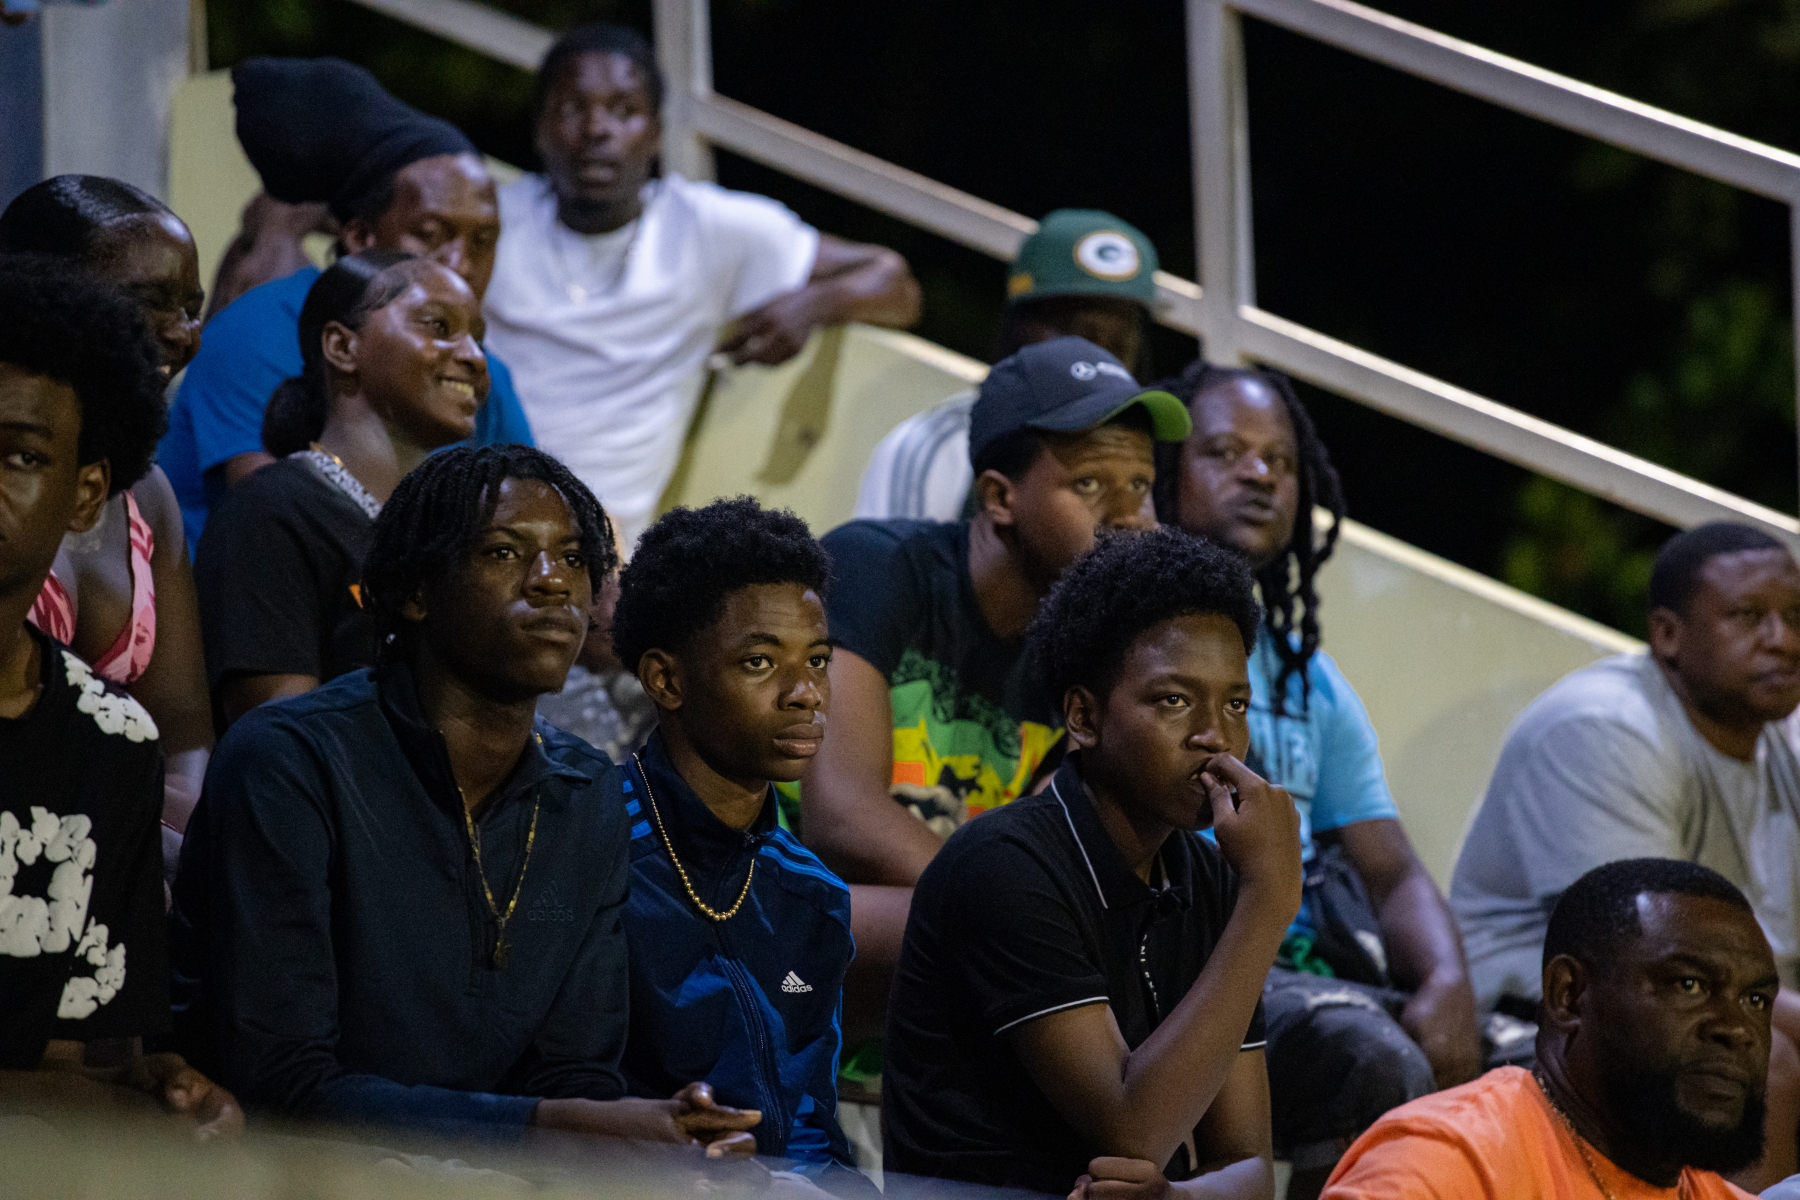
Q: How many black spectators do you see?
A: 13